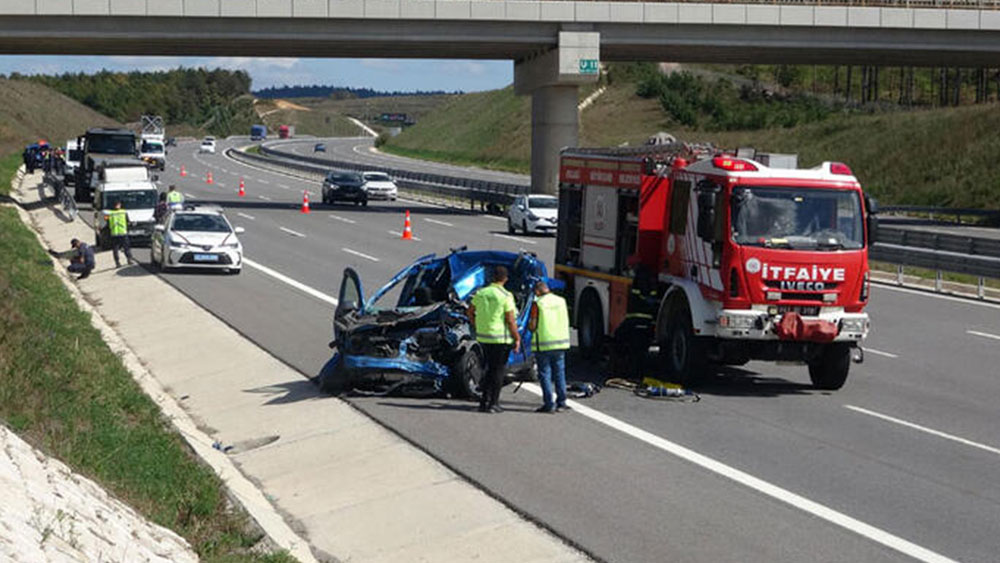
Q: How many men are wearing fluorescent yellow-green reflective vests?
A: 4